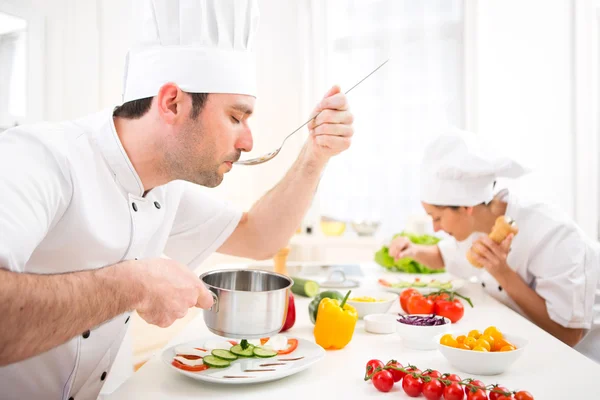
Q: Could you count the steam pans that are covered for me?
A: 0